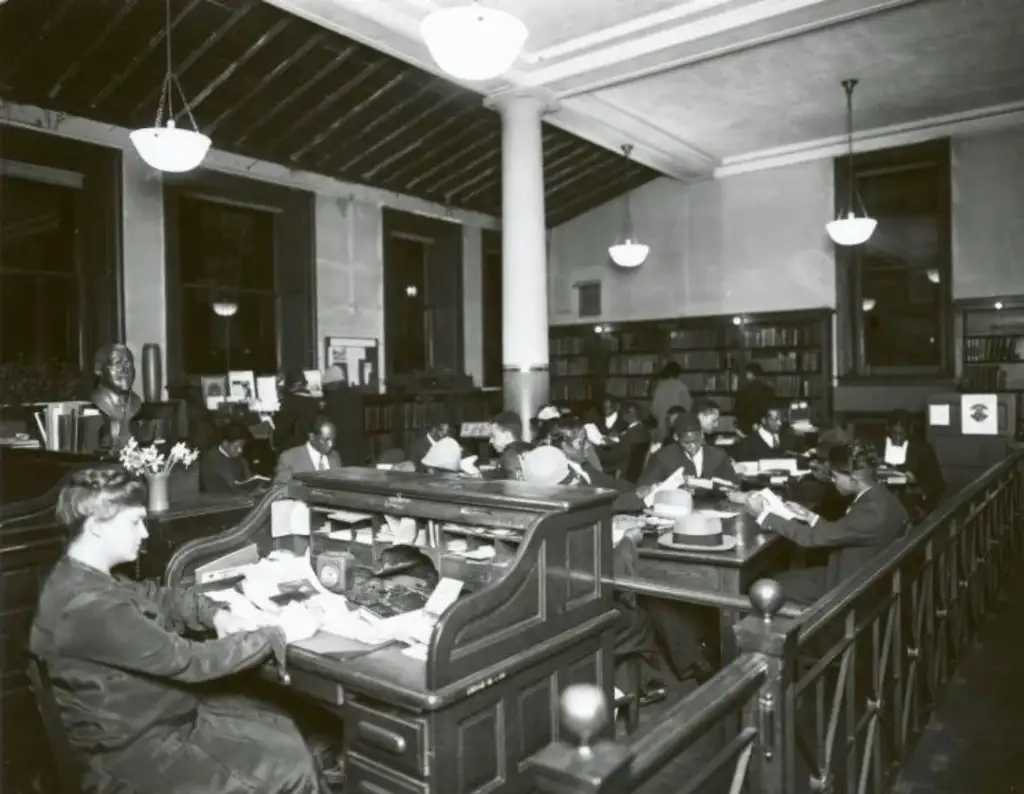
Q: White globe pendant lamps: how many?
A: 4